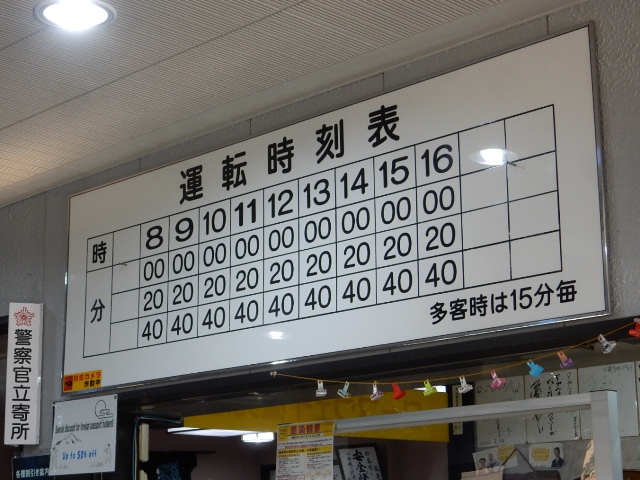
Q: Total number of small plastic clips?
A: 11